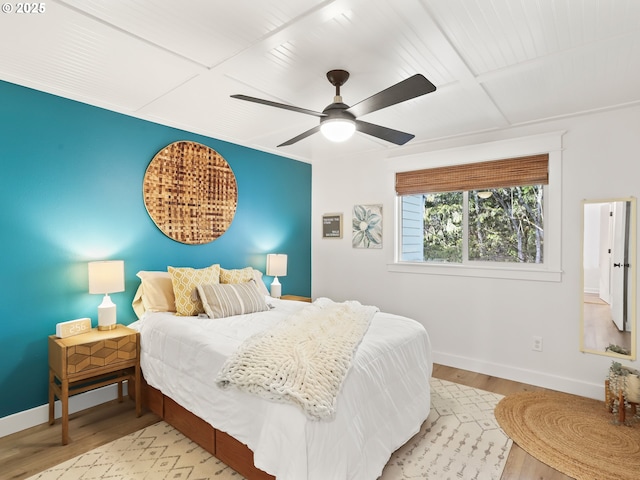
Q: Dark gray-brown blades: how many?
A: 4